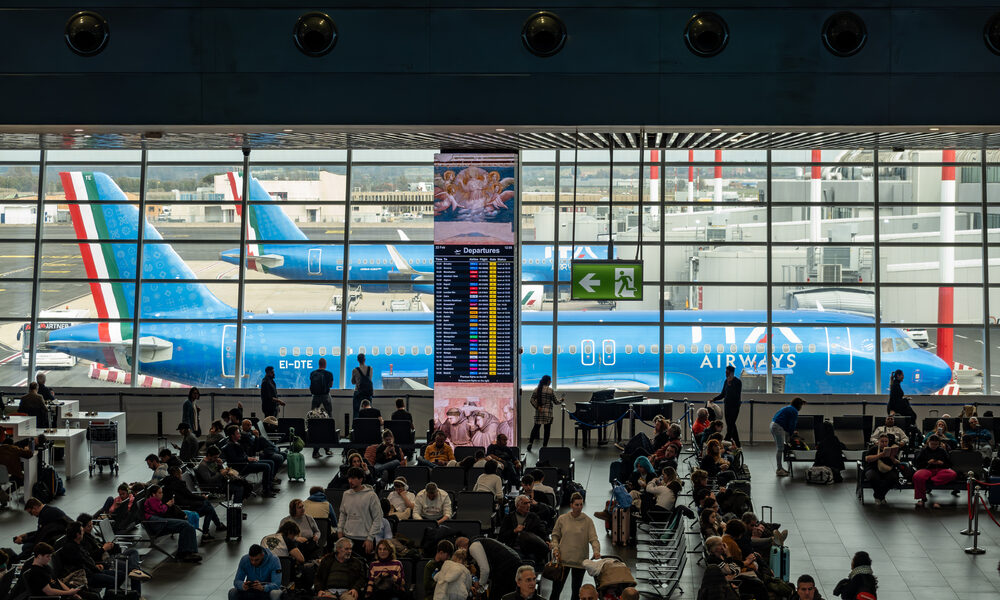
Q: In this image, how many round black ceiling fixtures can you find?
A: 6